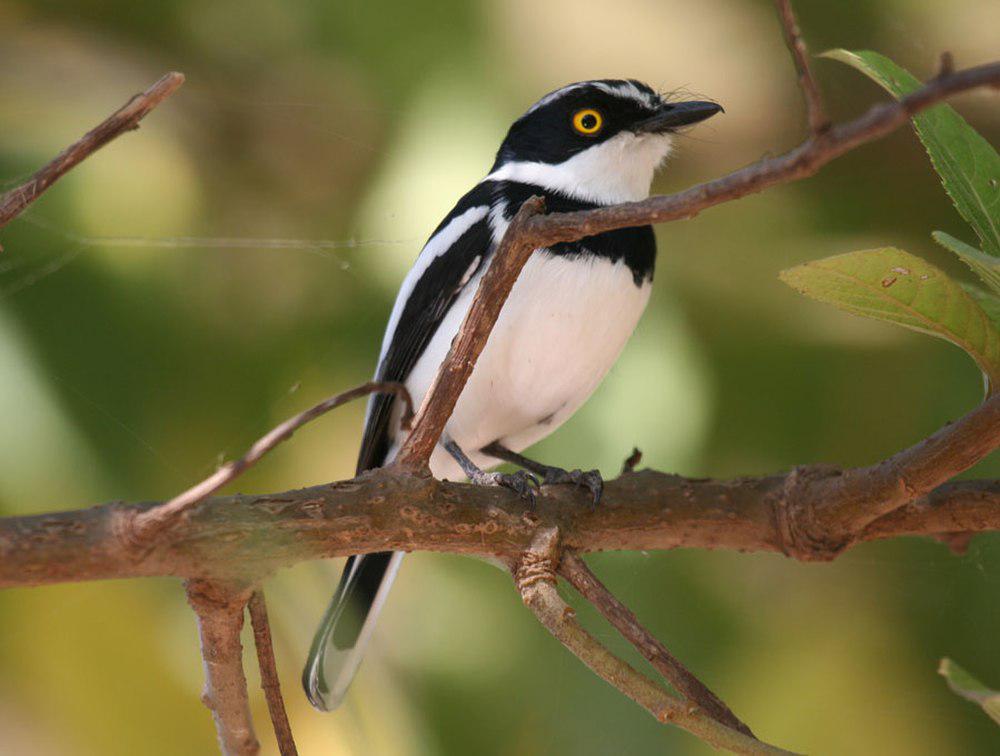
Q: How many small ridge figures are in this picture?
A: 0